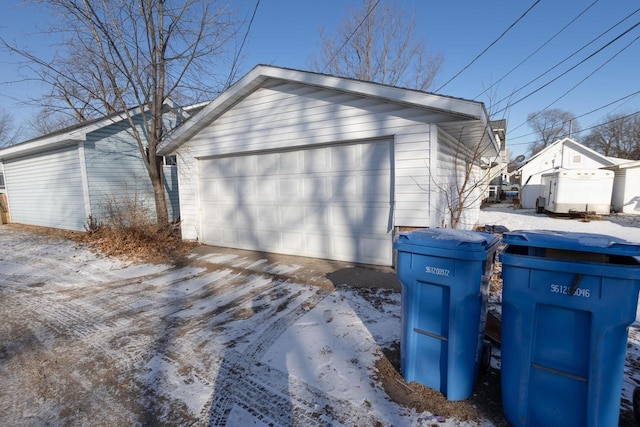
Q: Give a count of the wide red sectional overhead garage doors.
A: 0